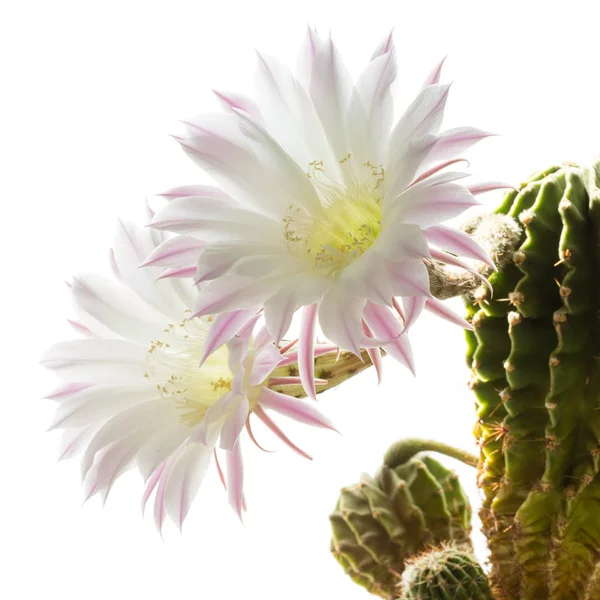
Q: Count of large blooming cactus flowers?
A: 2